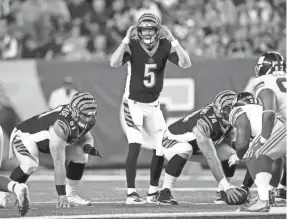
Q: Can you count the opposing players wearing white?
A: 2